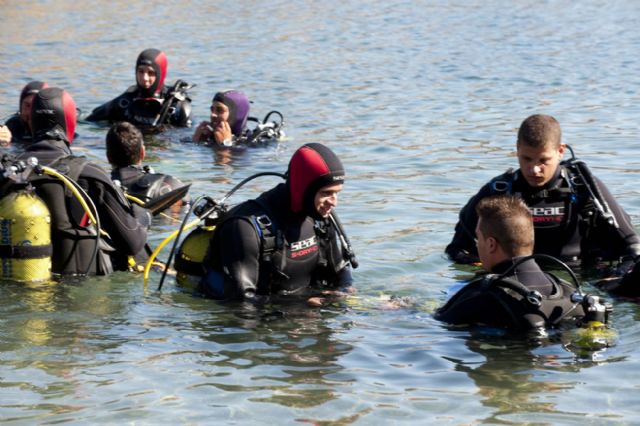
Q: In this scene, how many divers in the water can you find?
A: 8